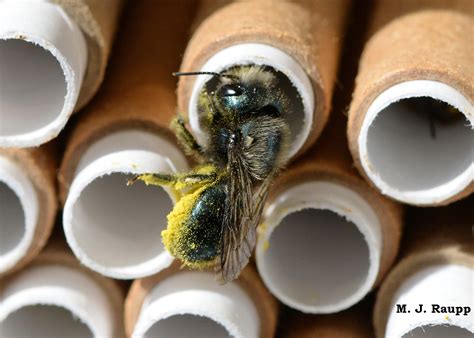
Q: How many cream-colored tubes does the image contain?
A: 9